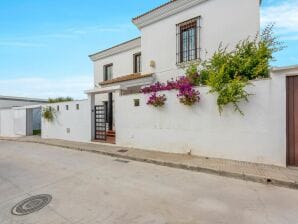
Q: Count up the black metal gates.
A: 1